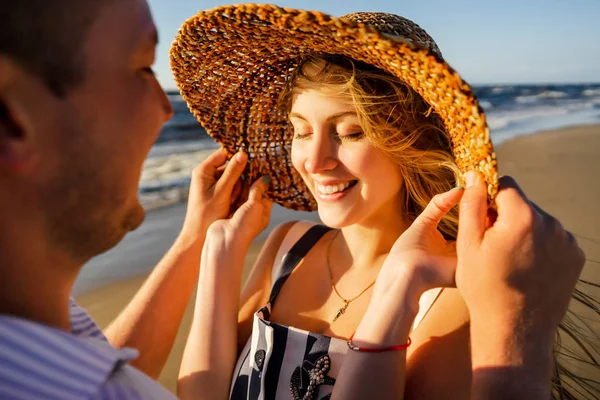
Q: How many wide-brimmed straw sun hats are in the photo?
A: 1